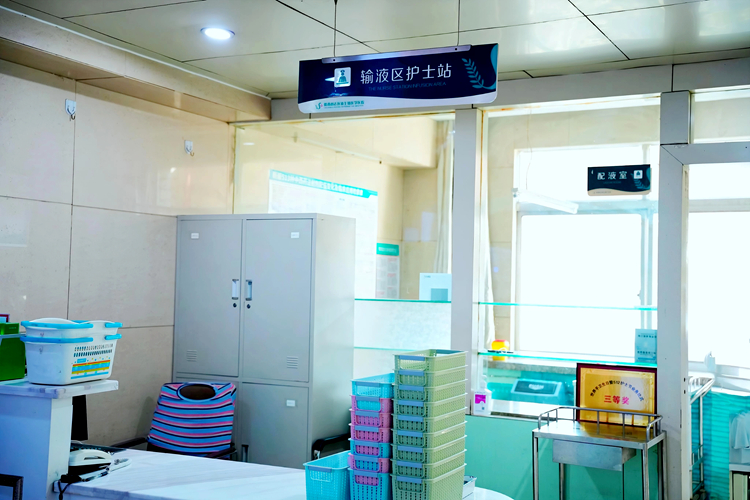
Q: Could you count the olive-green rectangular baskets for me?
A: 9